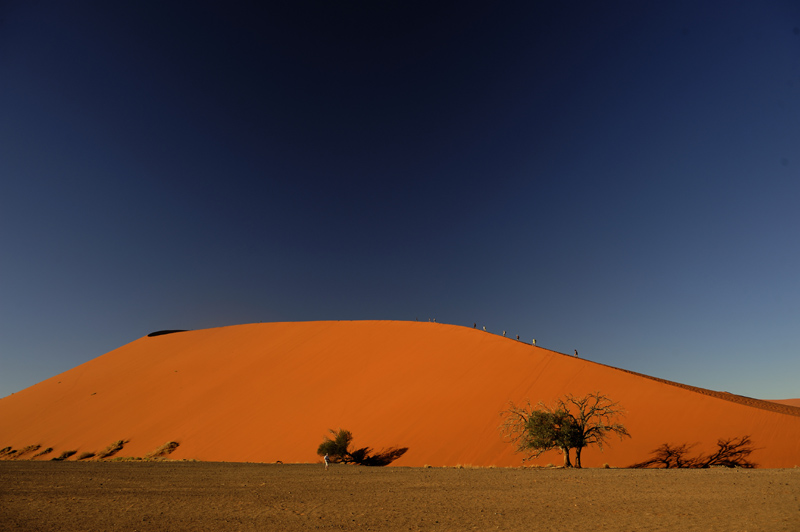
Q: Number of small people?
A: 10